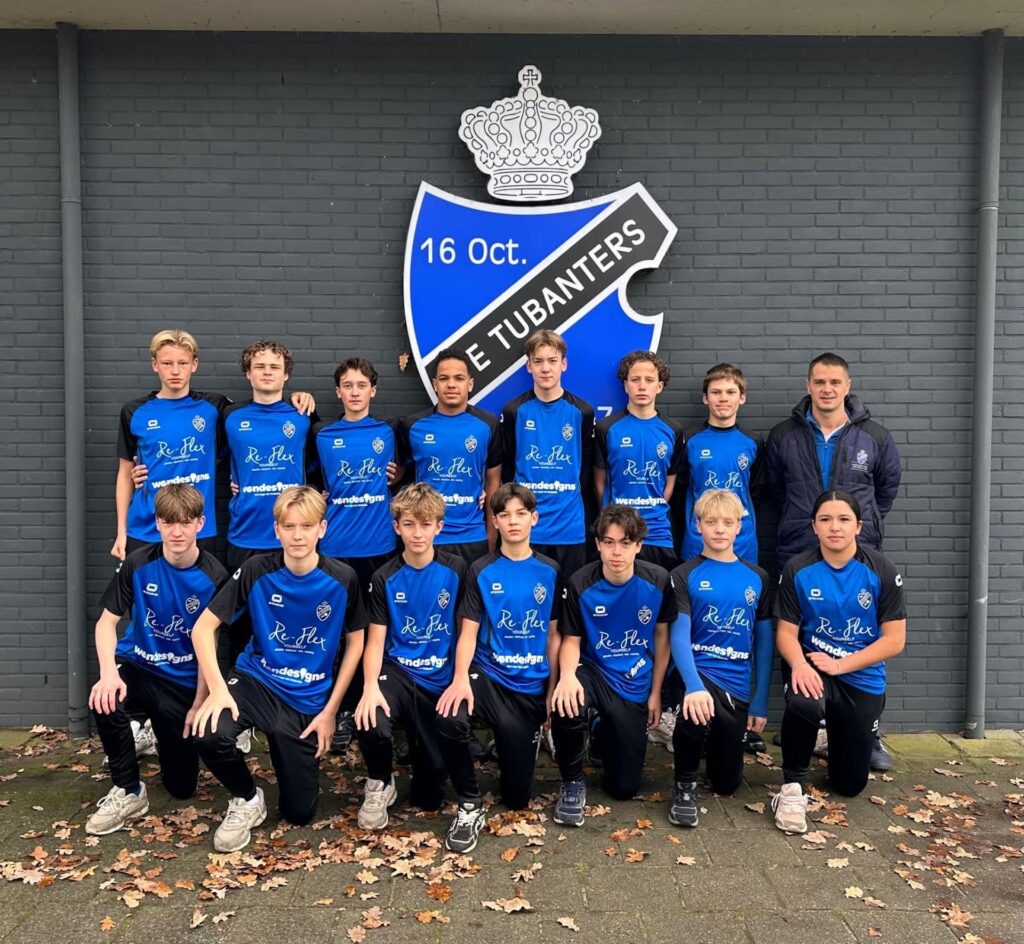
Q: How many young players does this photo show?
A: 14